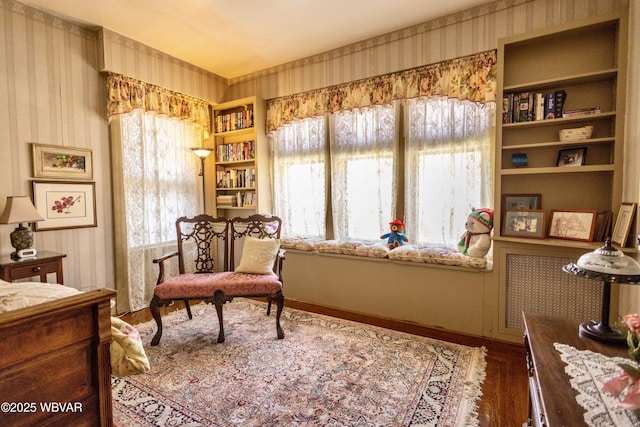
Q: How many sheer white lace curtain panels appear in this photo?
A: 4